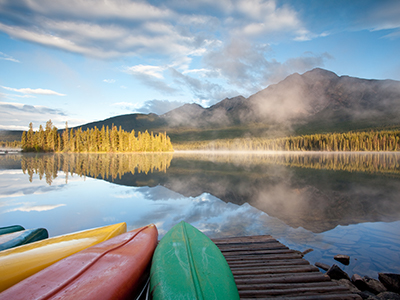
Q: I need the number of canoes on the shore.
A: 5